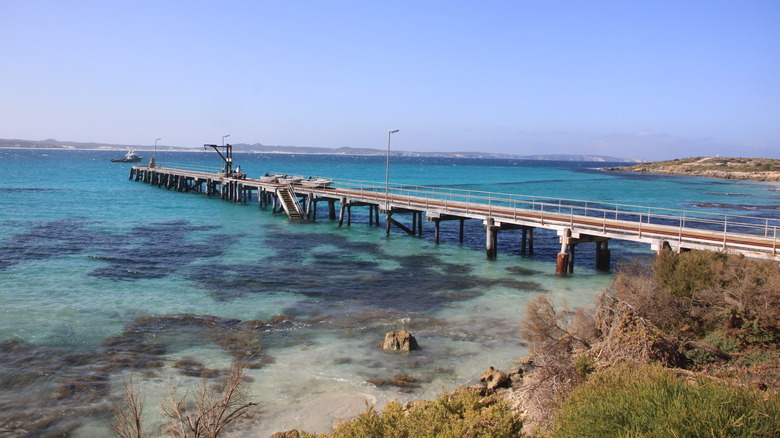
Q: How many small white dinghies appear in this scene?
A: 3